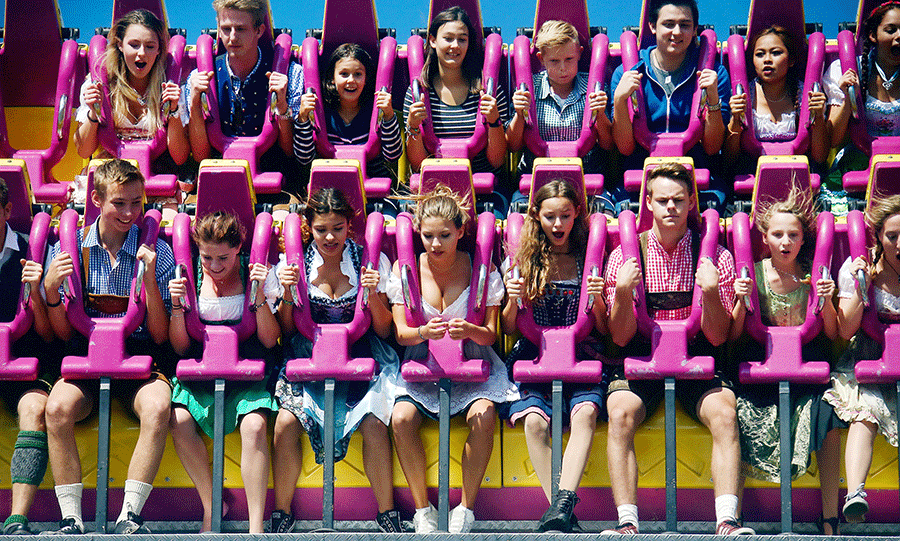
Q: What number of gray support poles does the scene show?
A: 7